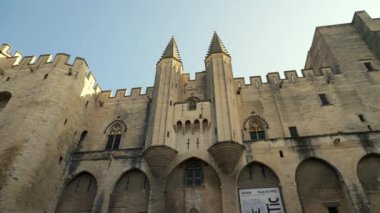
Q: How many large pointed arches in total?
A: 6